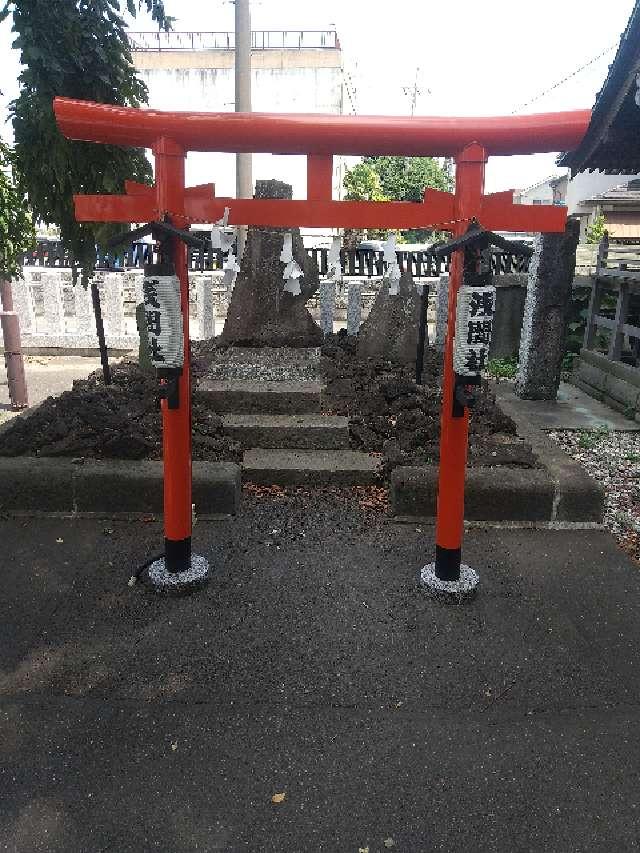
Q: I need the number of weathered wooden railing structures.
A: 1